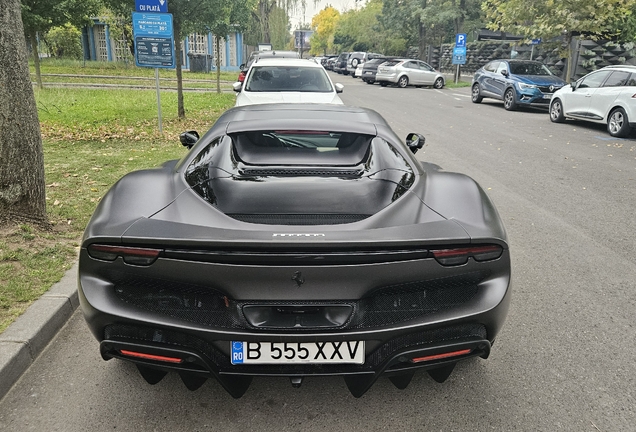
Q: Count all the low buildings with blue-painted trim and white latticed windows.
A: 1